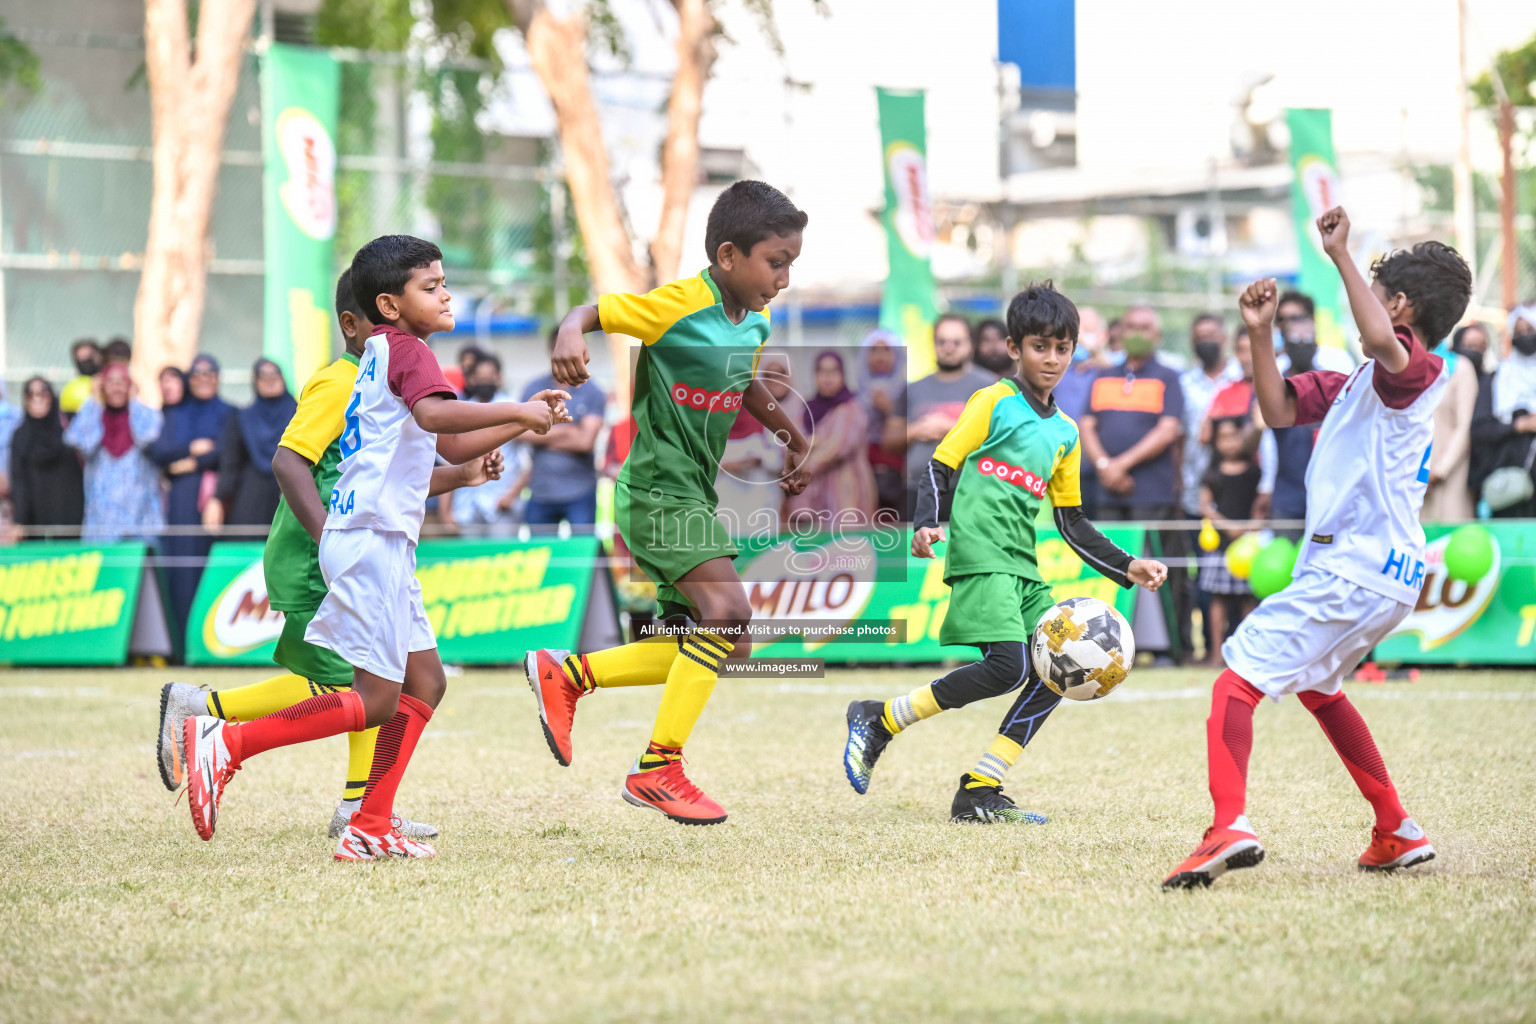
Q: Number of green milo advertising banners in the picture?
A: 7